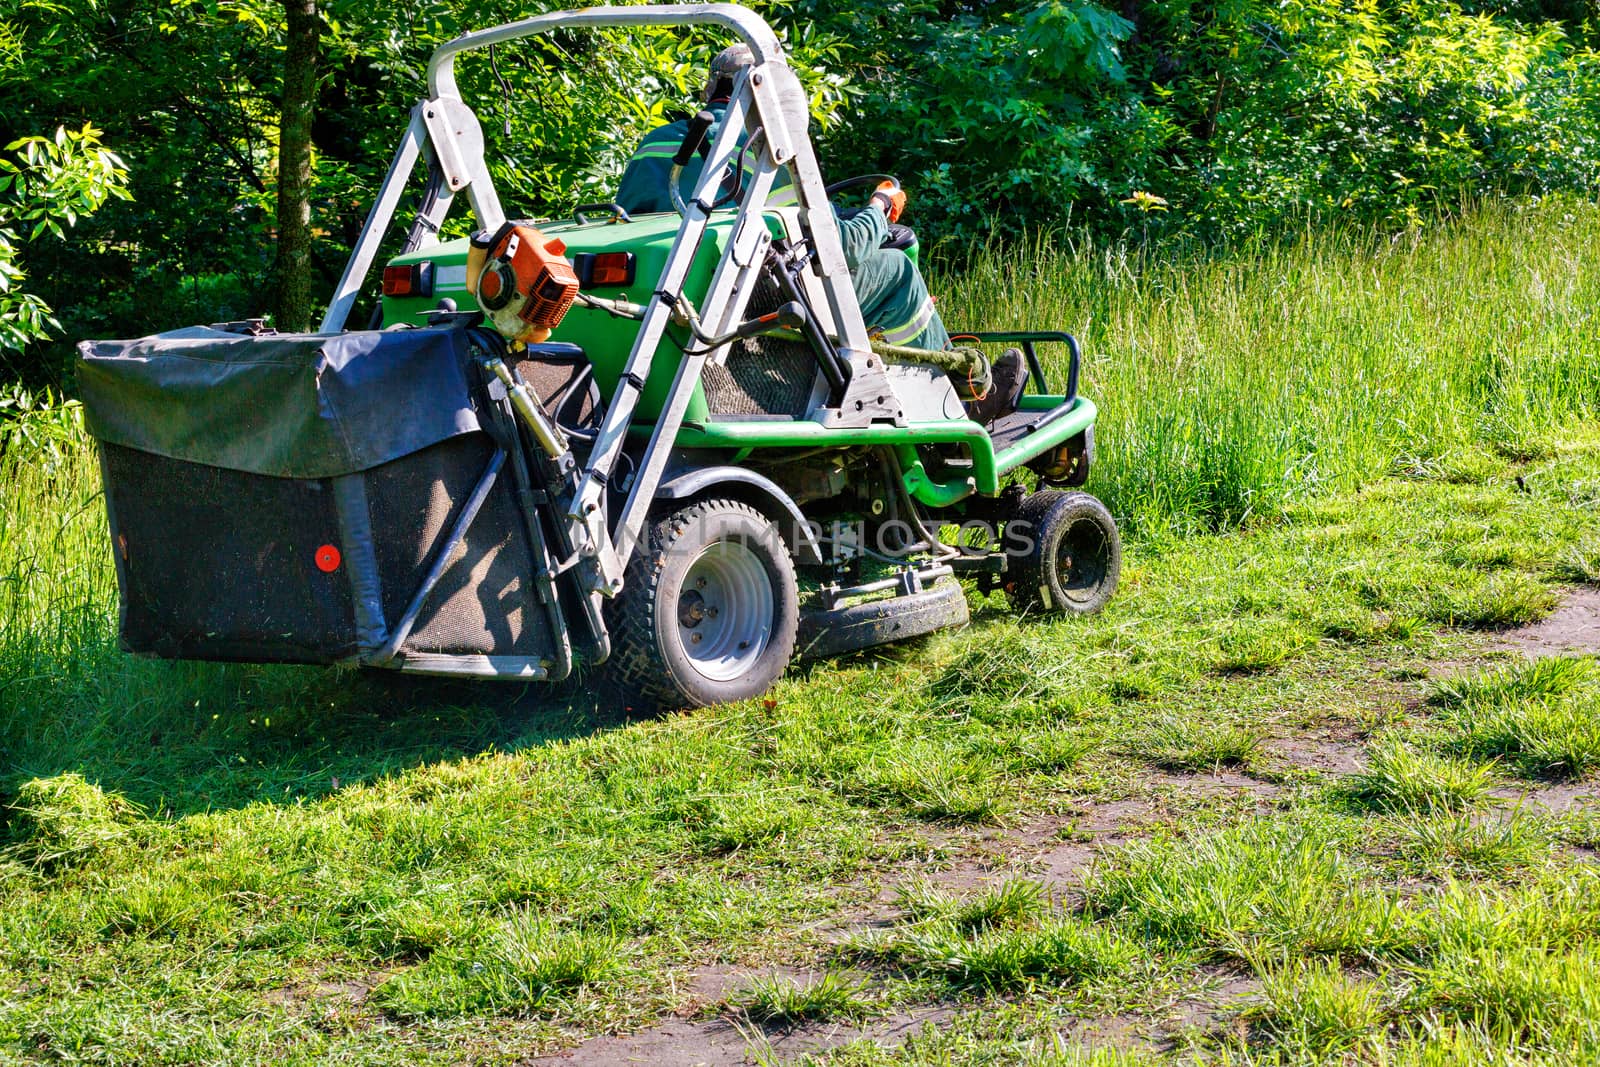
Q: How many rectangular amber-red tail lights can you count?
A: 2